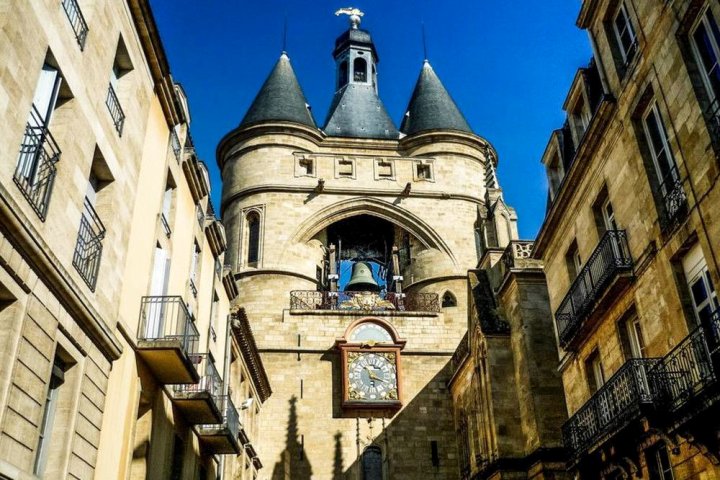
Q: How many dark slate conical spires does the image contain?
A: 2